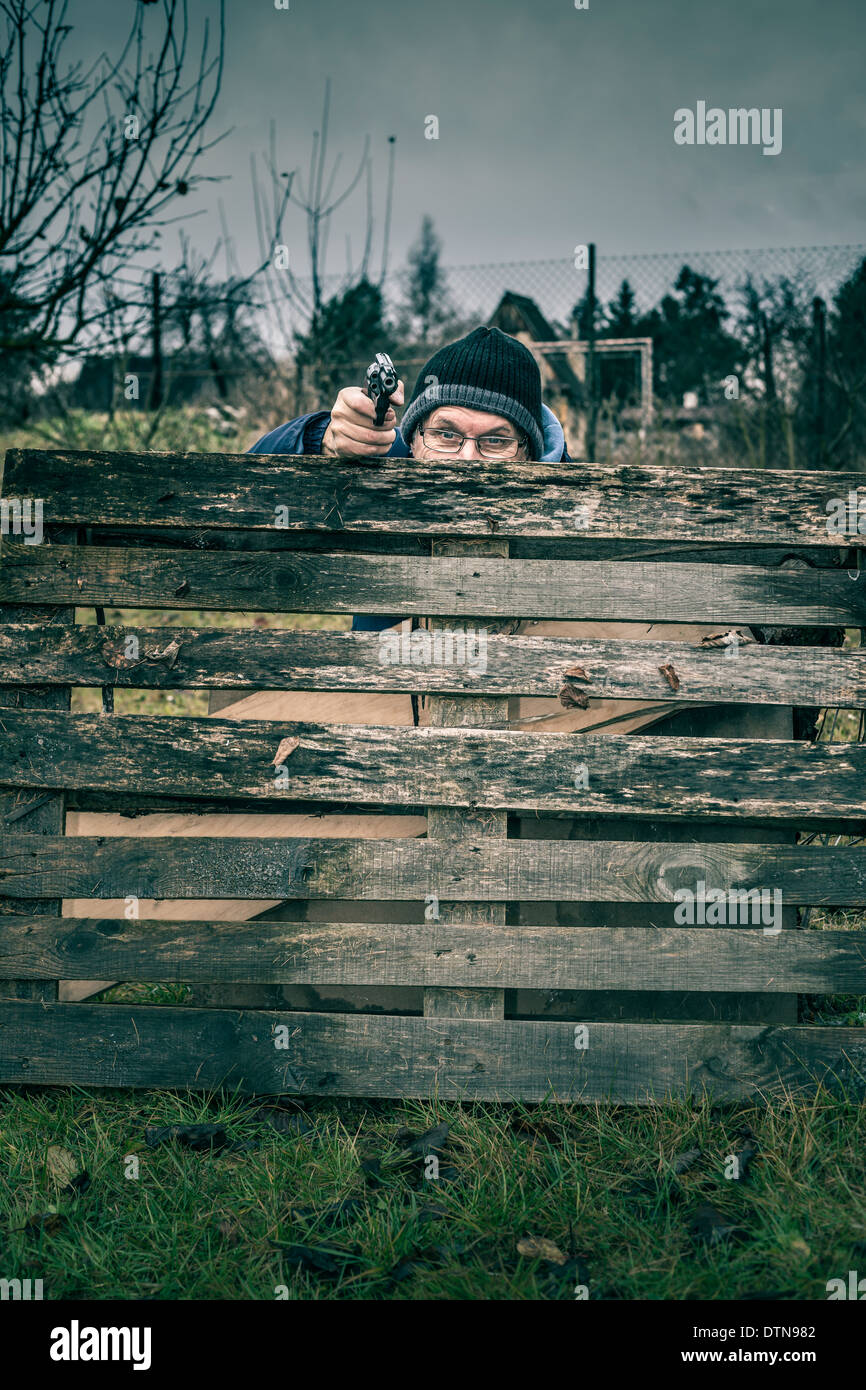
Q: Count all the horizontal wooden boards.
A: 7